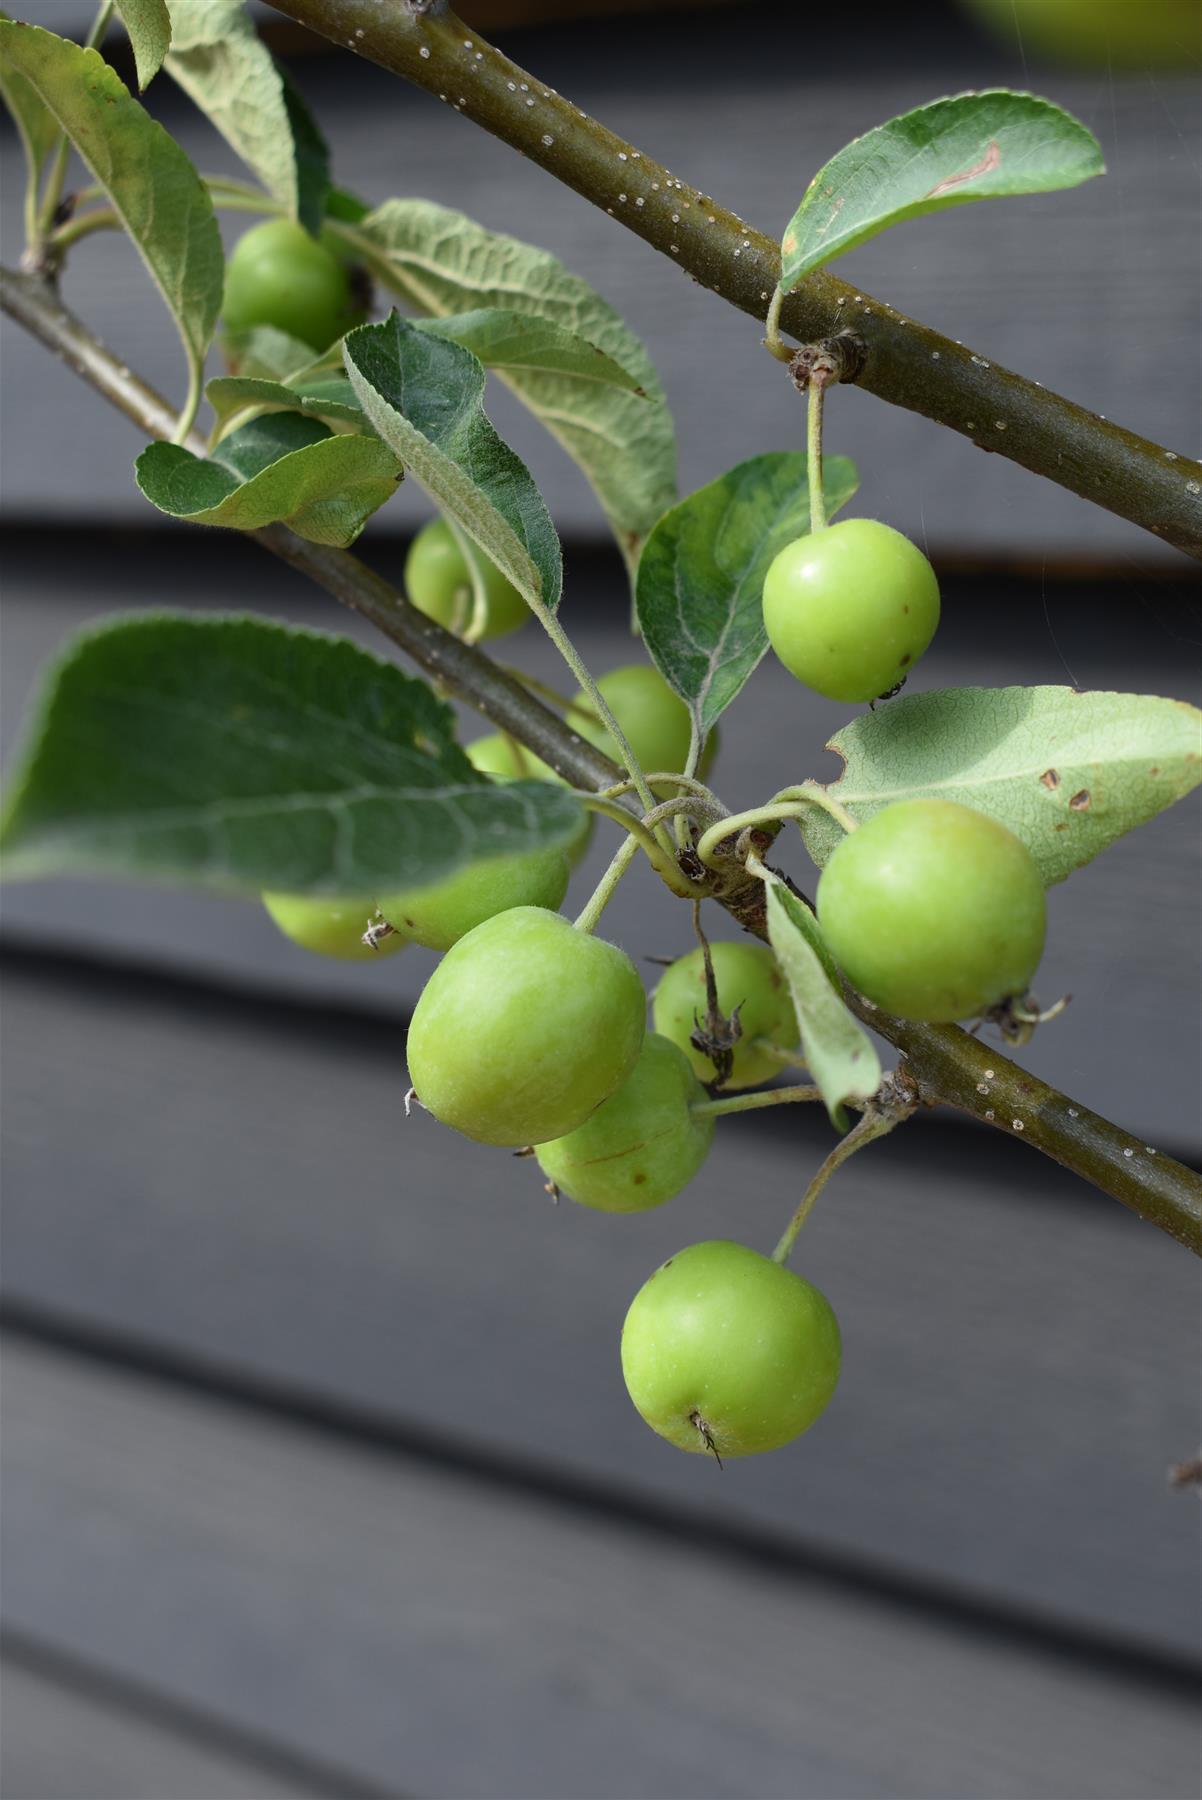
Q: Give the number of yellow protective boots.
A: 0